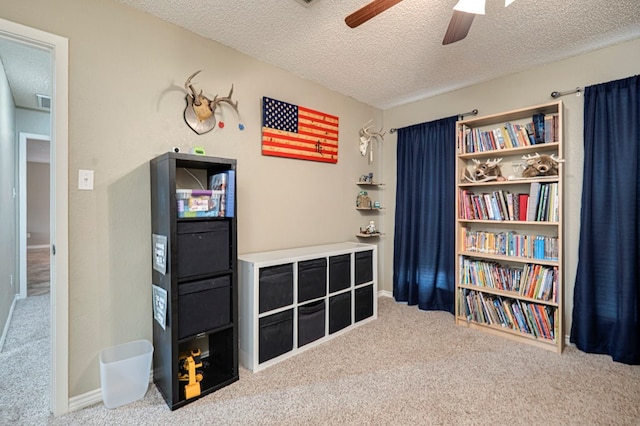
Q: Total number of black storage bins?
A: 10